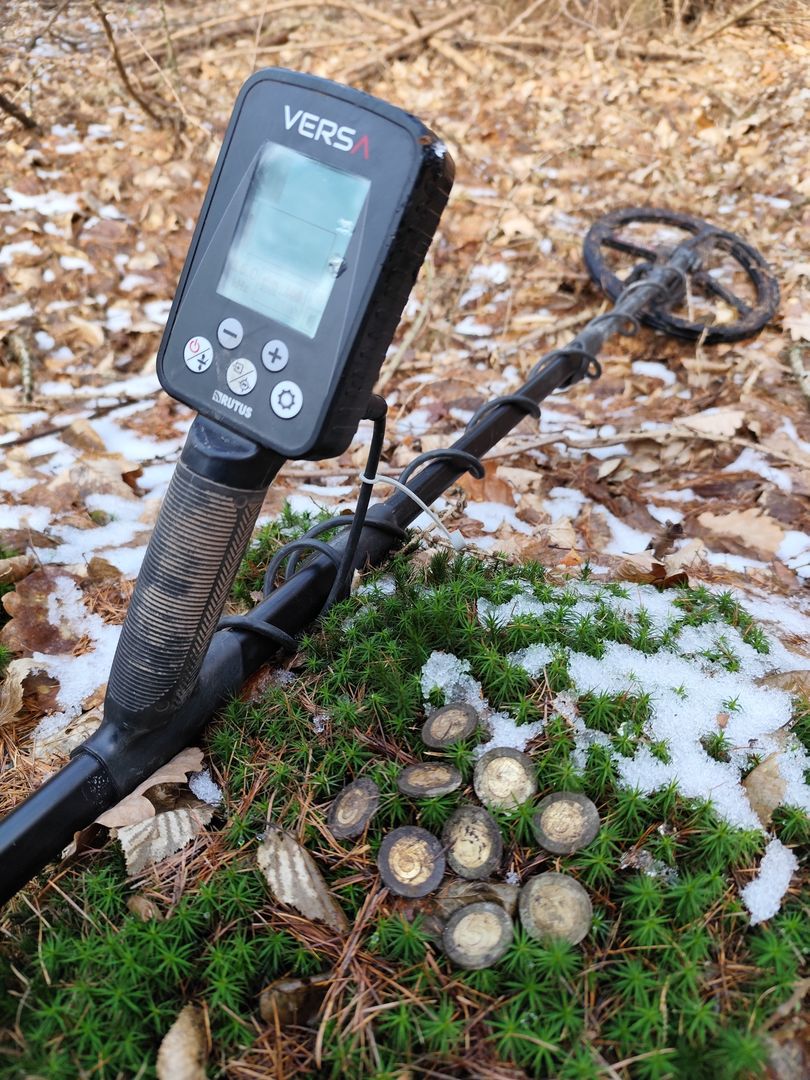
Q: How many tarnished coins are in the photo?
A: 9